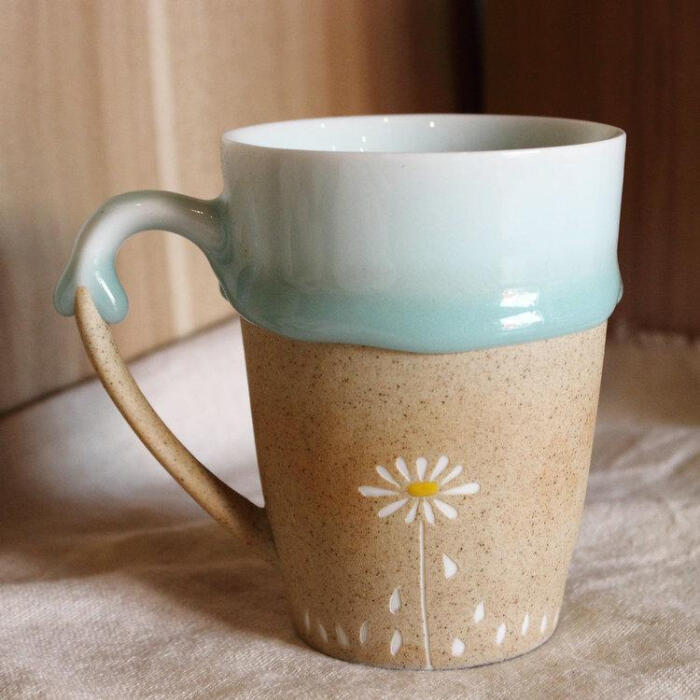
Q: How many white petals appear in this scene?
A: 11